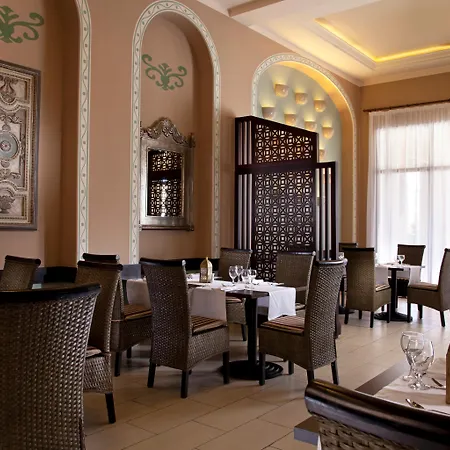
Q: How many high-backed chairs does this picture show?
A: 13